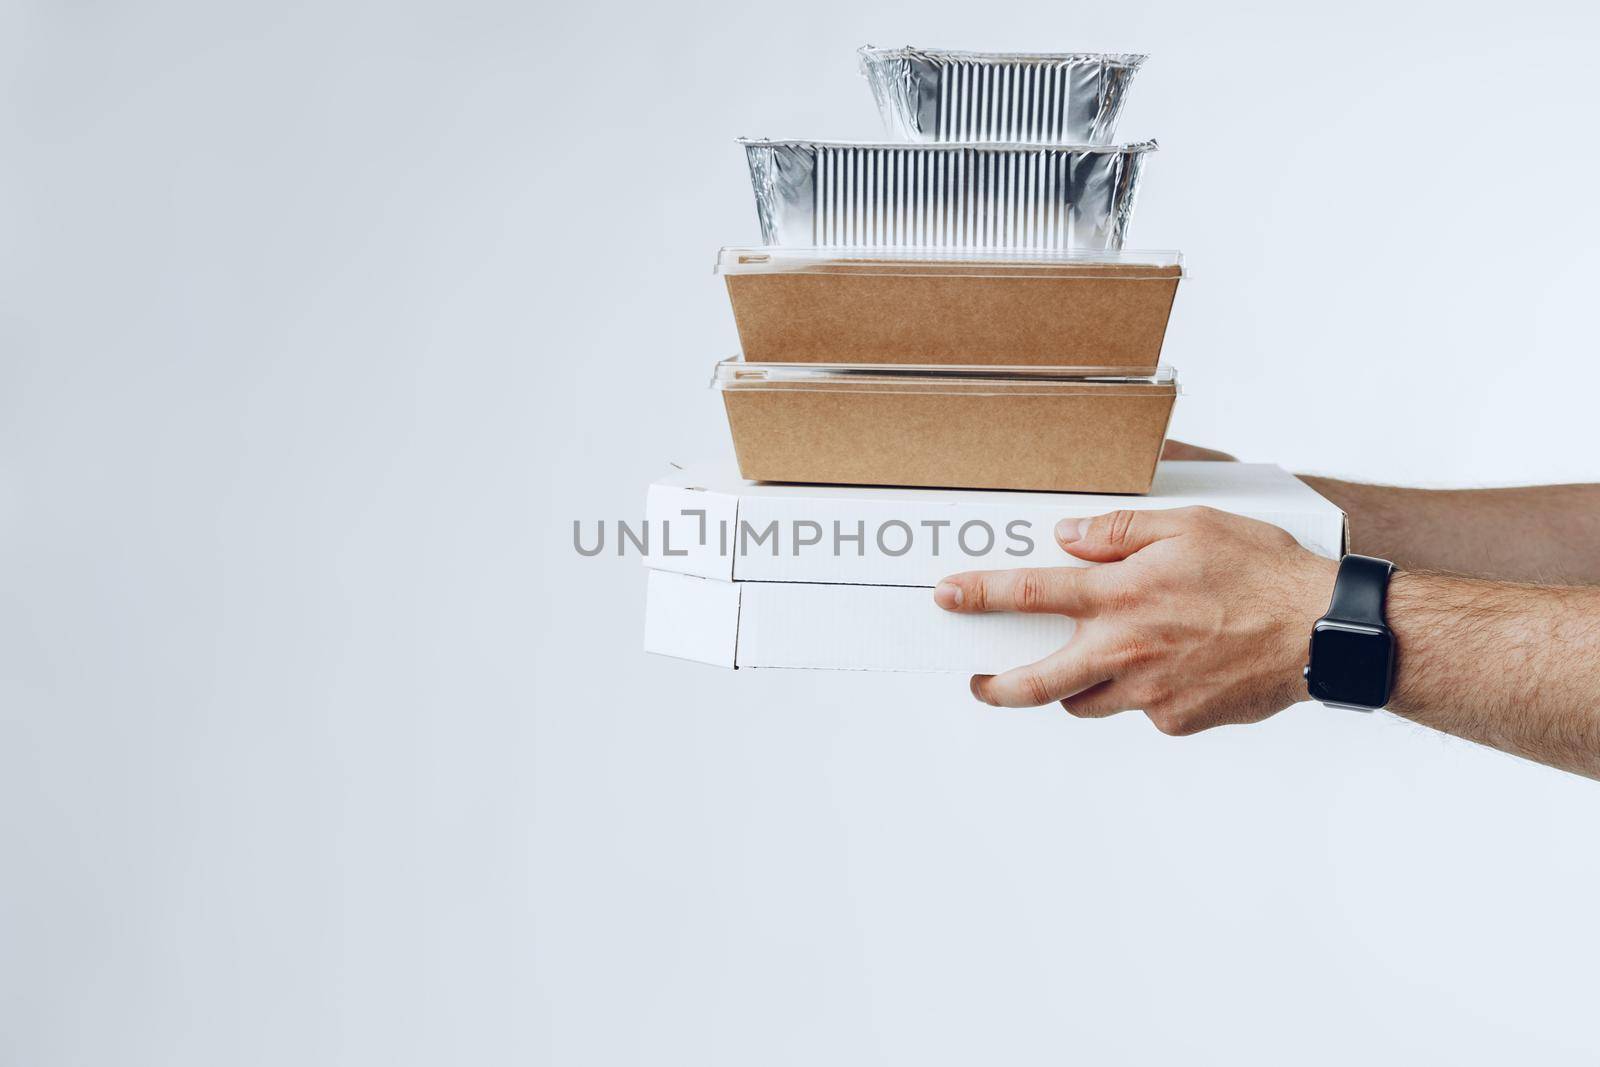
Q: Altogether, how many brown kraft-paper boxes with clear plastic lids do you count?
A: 2